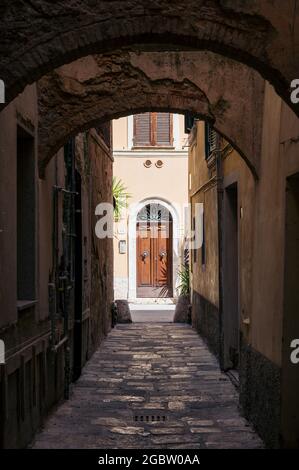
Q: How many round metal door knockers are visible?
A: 2